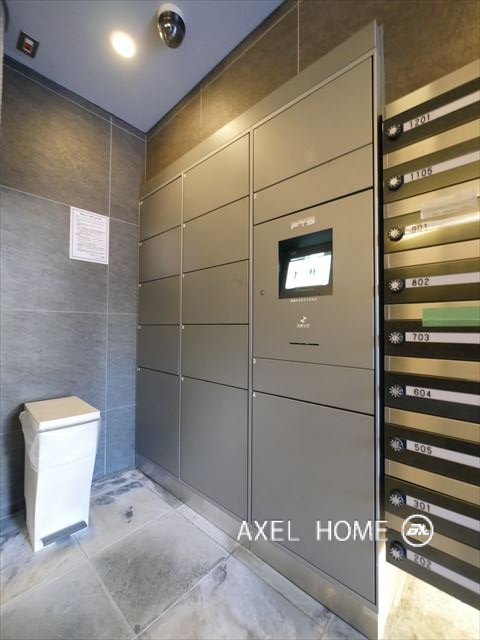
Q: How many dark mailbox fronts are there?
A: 9